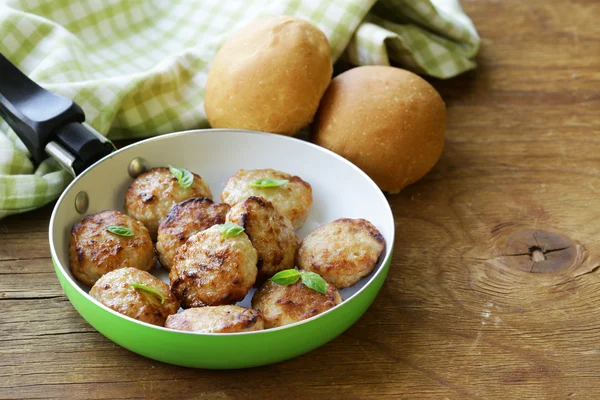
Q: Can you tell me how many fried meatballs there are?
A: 10